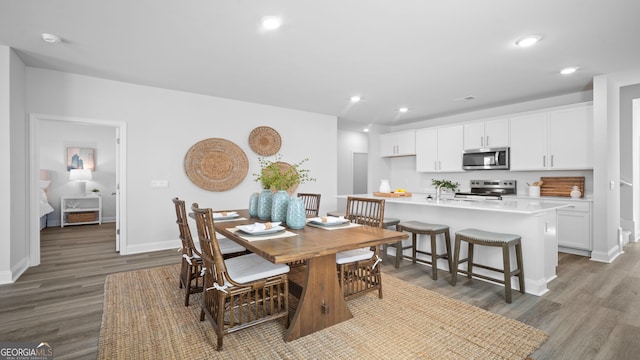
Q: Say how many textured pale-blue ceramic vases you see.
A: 4